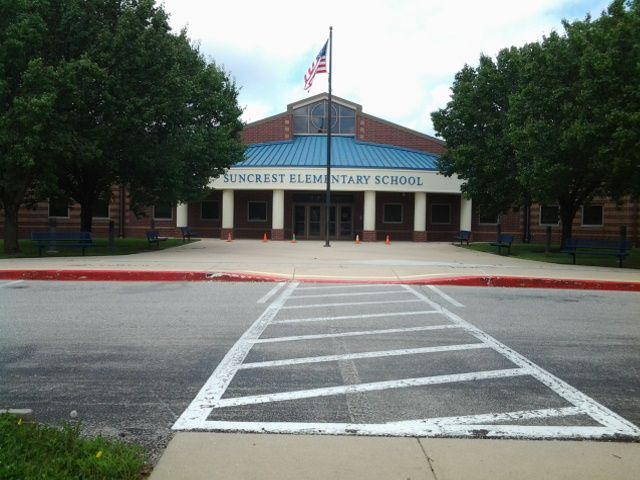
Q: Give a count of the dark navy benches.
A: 6